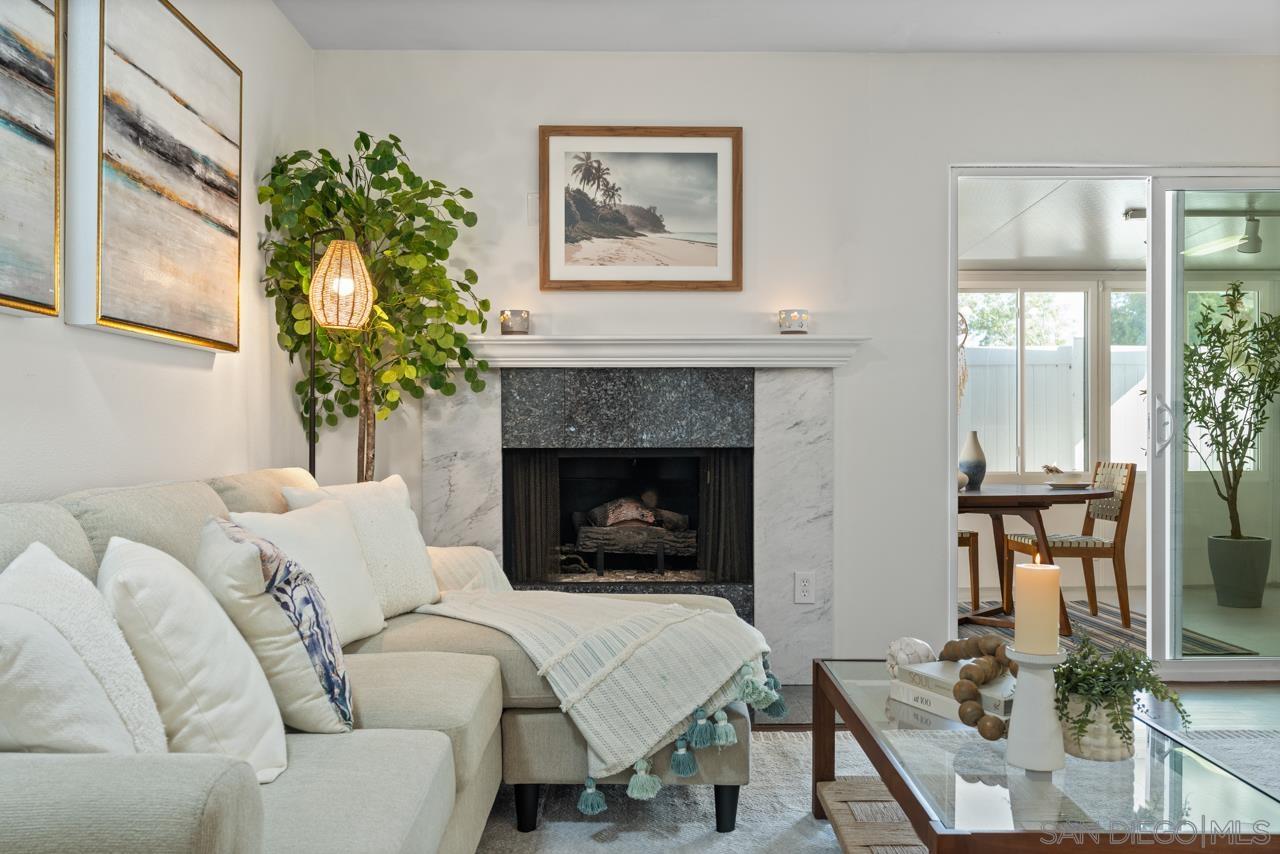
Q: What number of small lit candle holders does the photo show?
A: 2